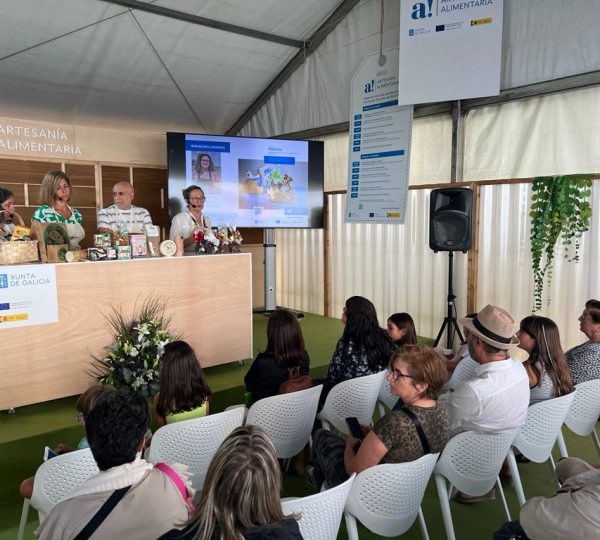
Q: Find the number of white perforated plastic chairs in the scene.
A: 11